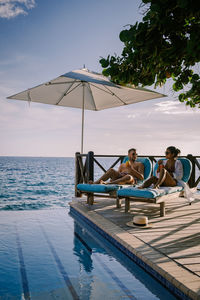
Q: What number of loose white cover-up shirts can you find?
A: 1